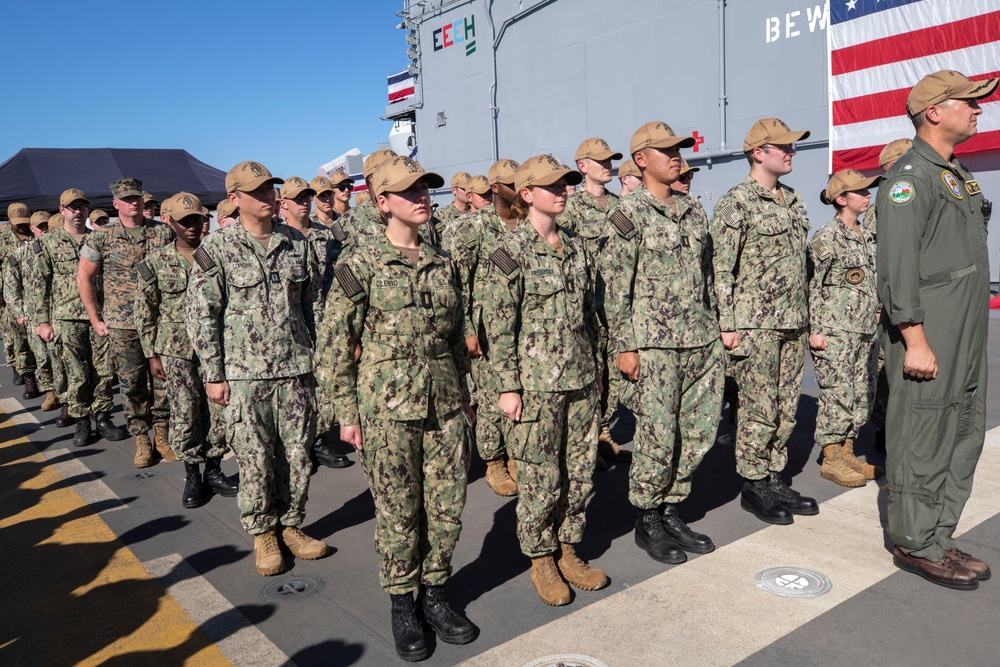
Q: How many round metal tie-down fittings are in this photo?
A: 4